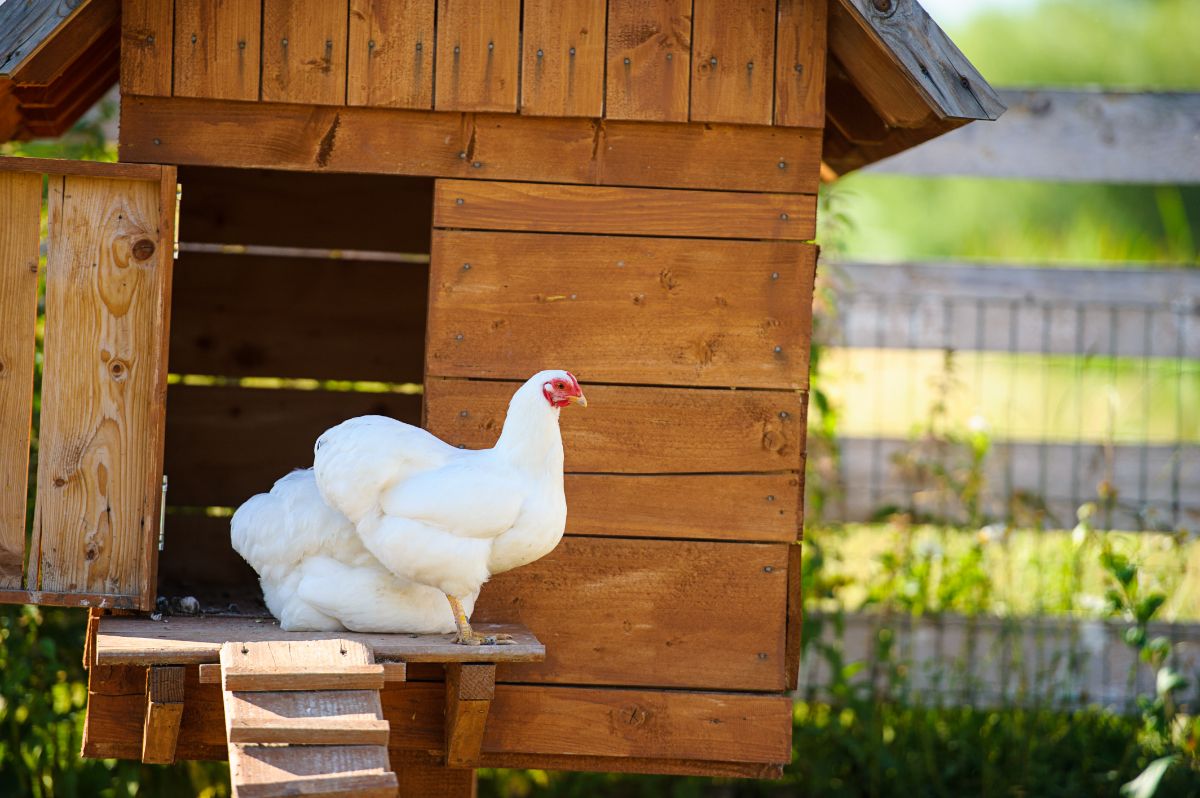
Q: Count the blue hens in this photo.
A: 0